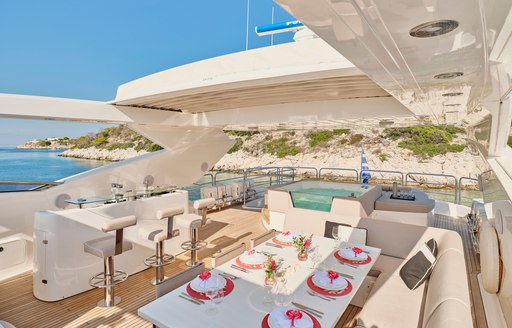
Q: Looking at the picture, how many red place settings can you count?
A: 6